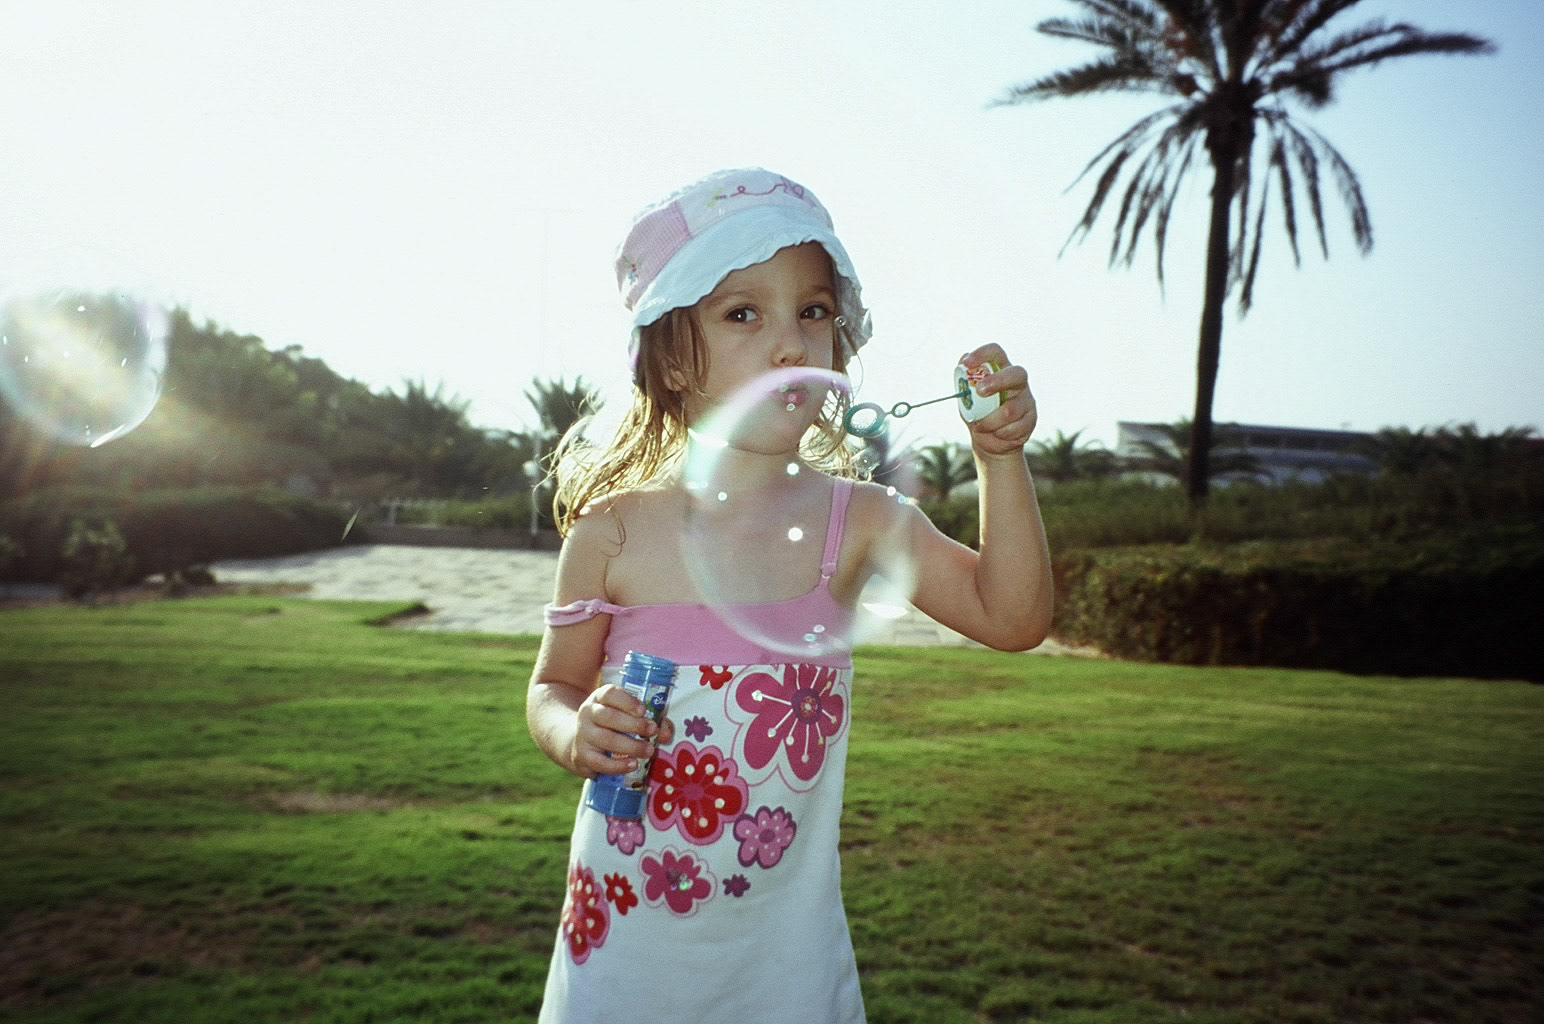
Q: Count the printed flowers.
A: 10